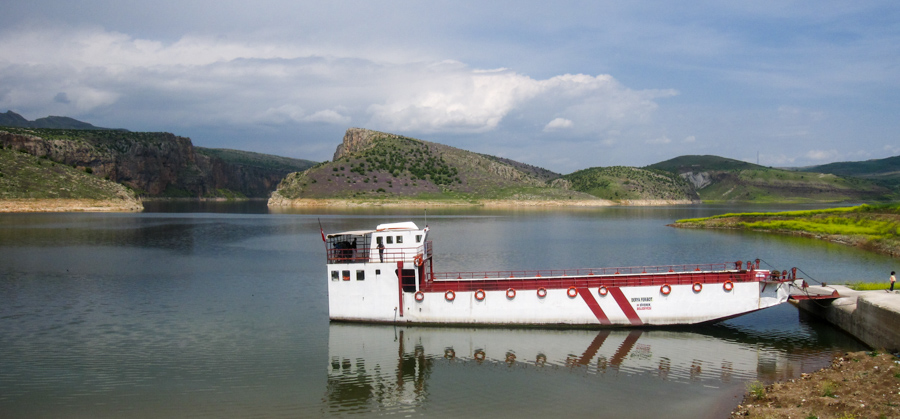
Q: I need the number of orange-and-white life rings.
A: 11